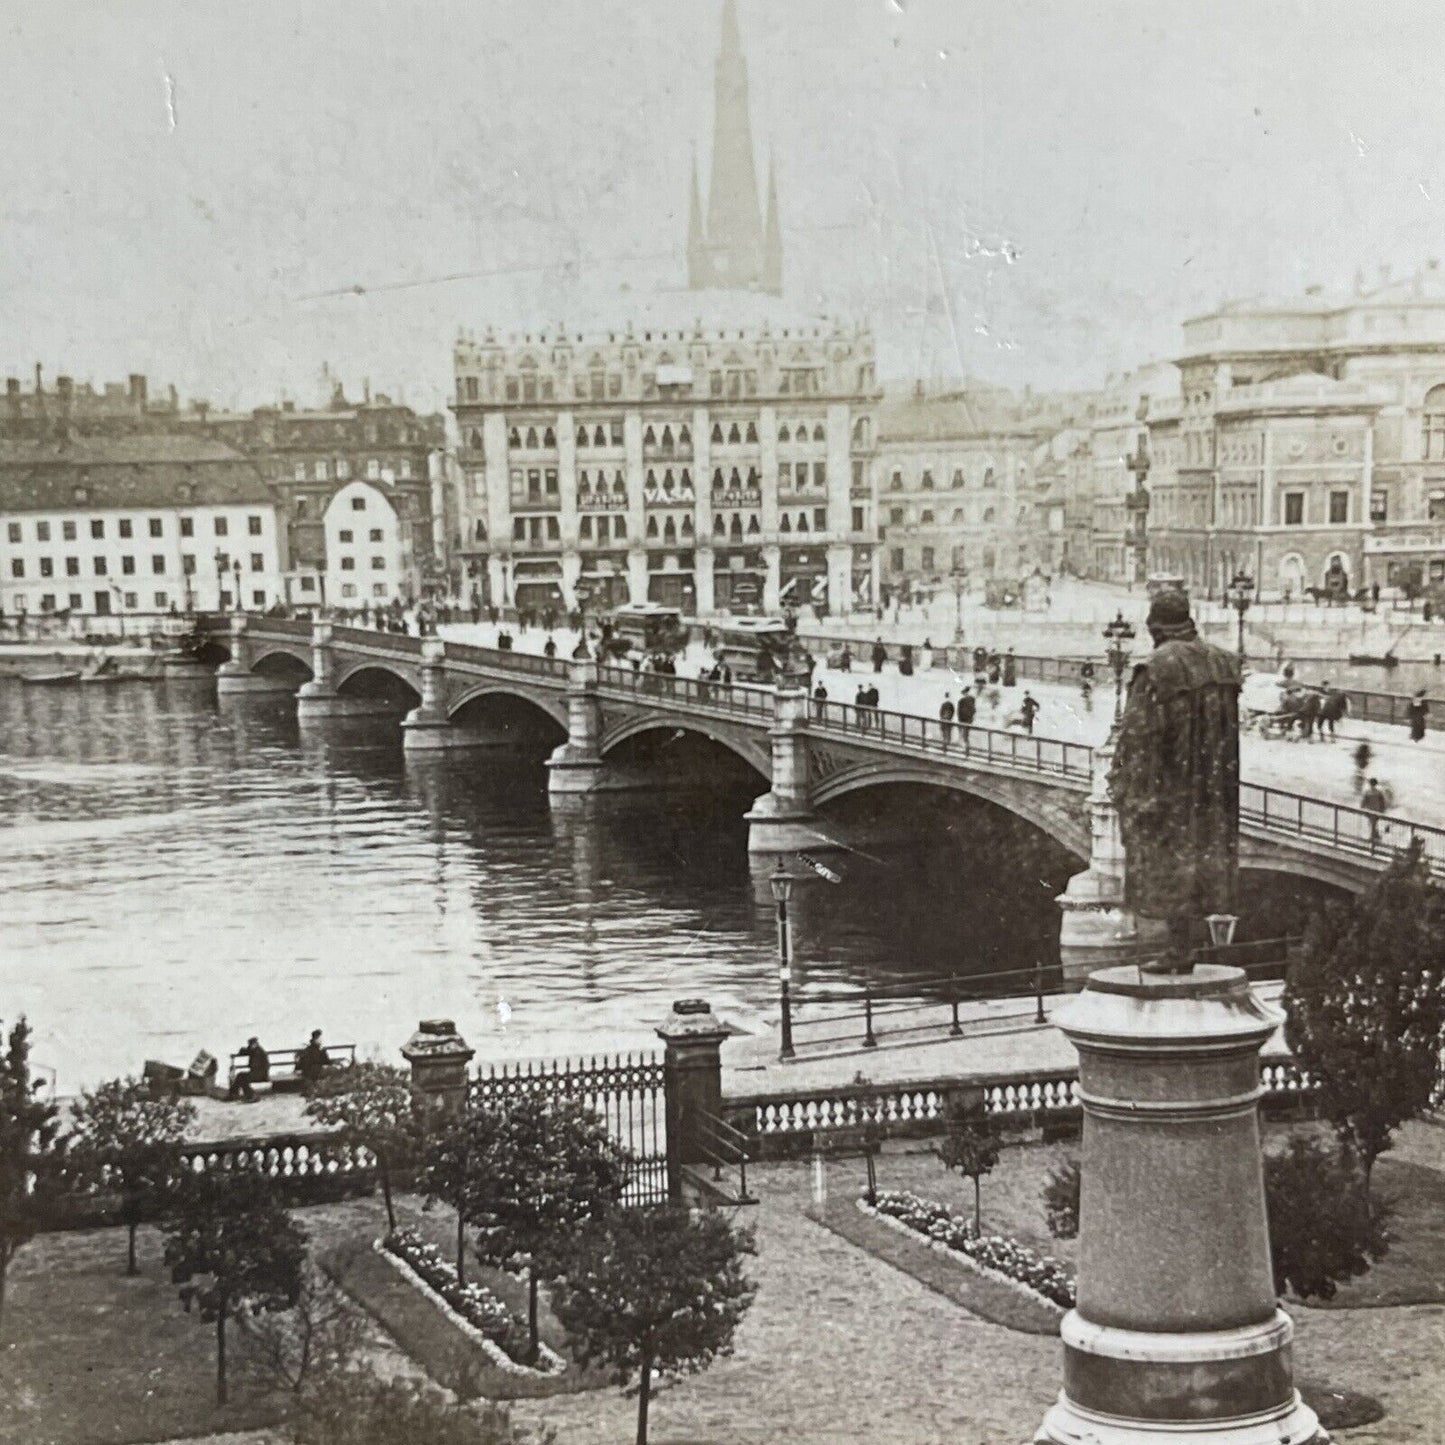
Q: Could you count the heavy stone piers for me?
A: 6